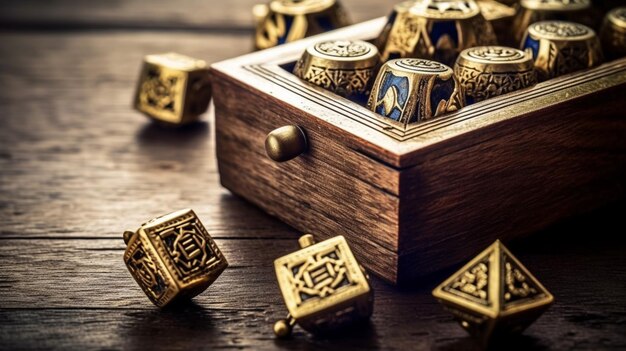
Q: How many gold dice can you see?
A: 4